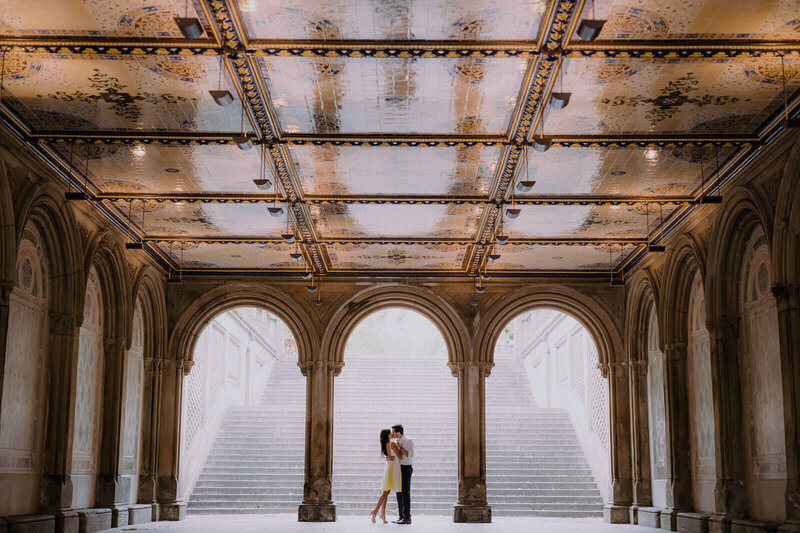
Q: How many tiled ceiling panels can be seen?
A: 15